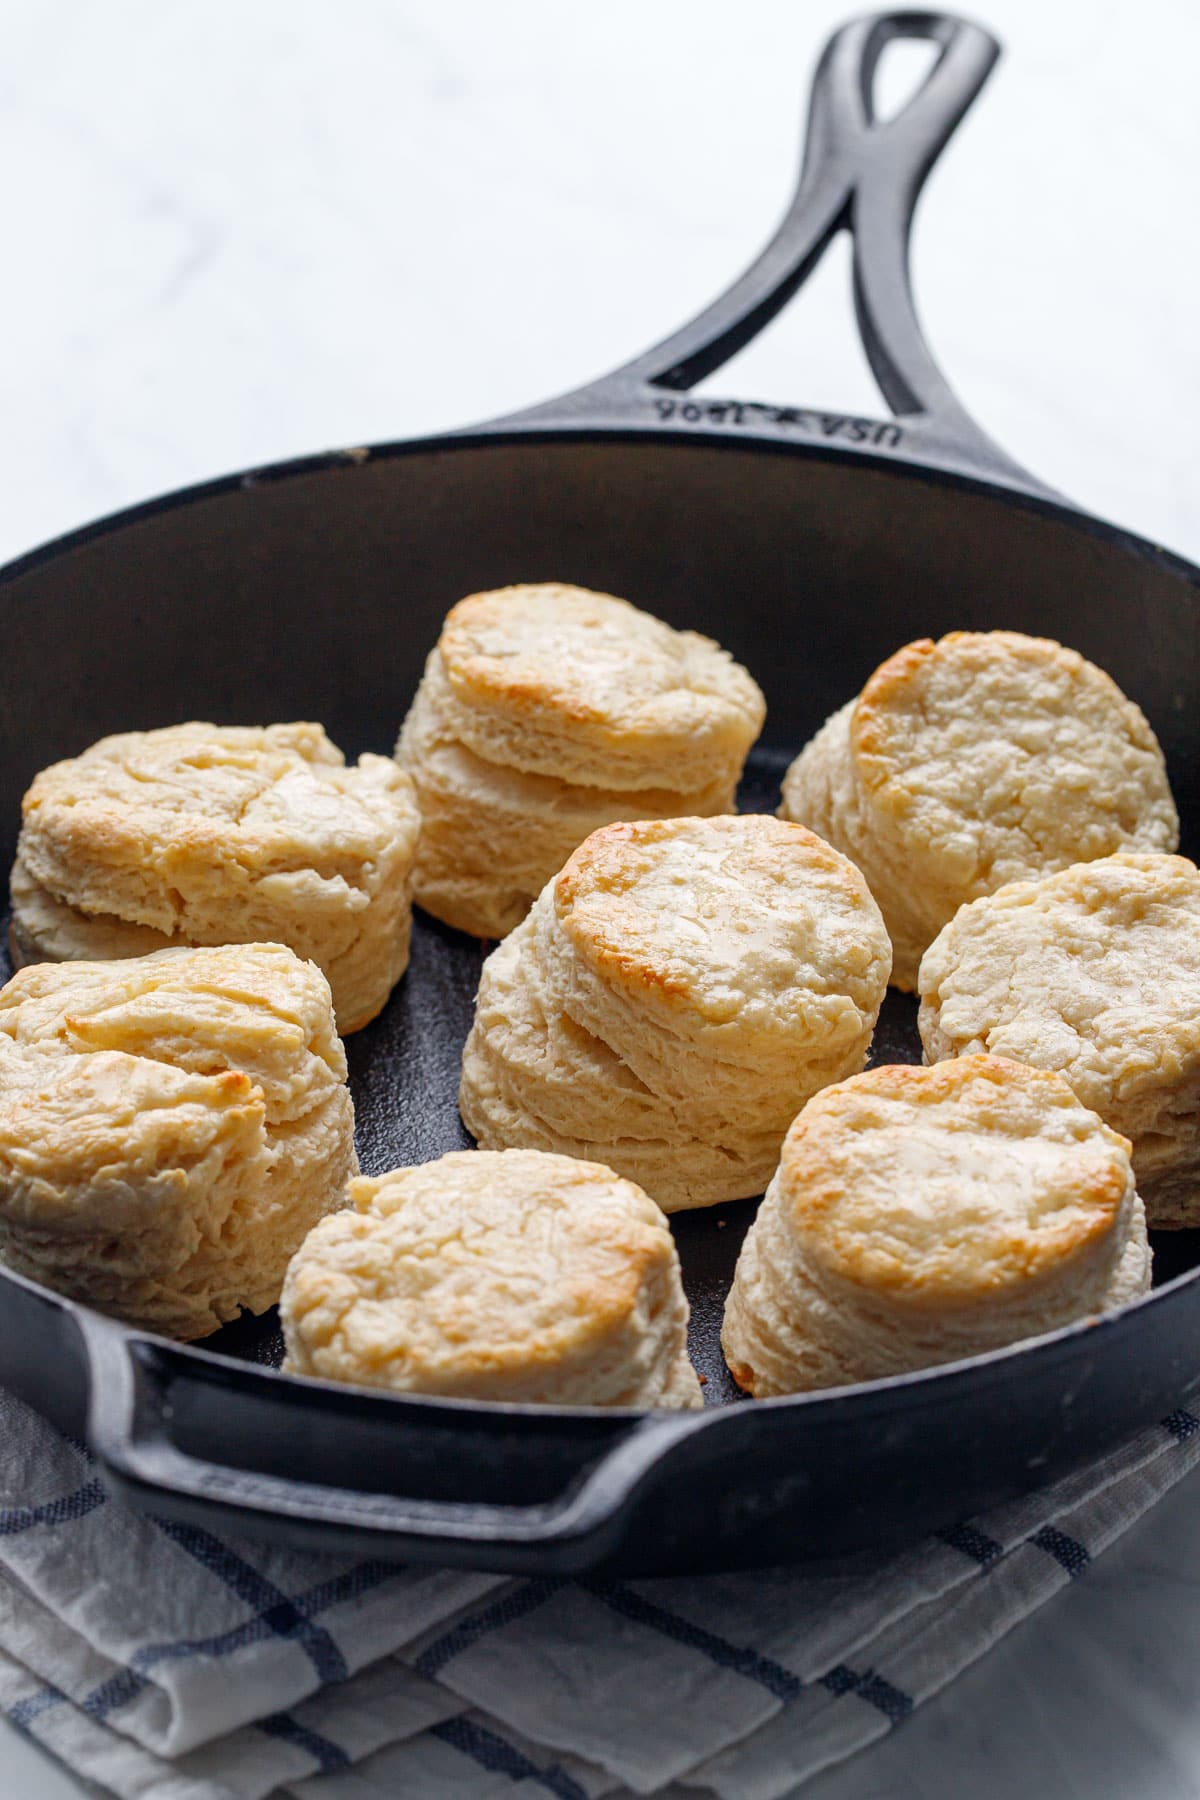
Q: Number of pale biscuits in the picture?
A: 8